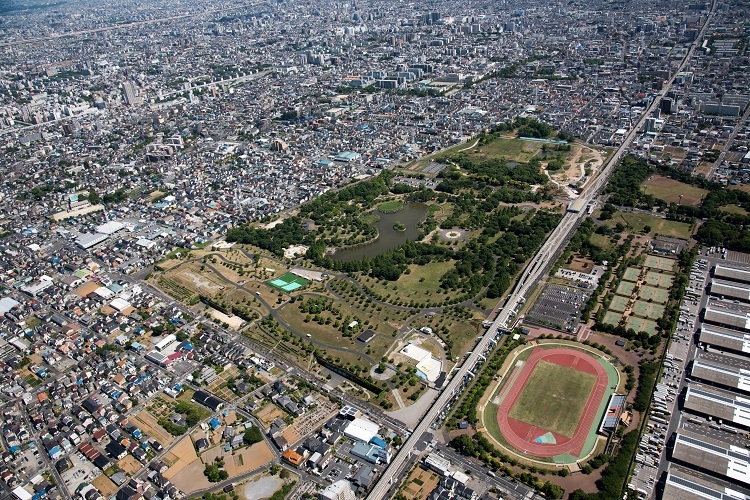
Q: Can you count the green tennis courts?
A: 14